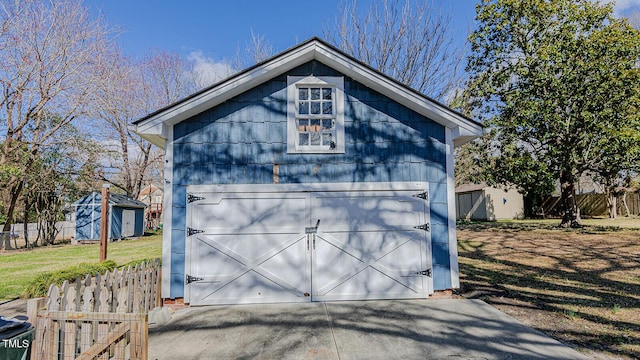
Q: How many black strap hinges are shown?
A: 6